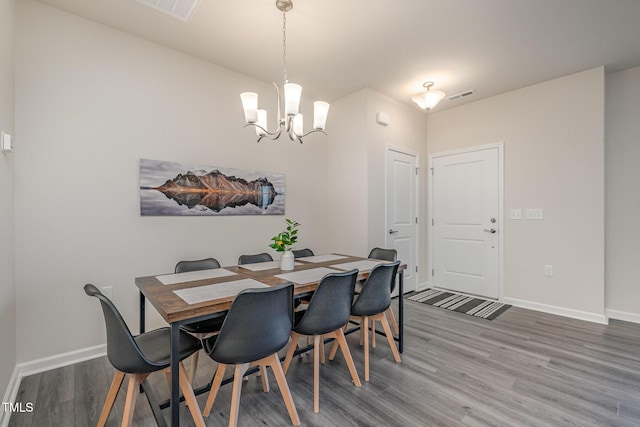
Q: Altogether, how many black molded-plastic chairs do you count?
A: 8